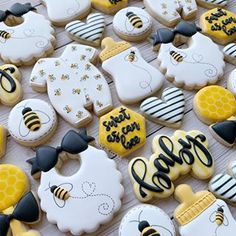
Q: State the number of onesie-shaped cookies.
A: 2